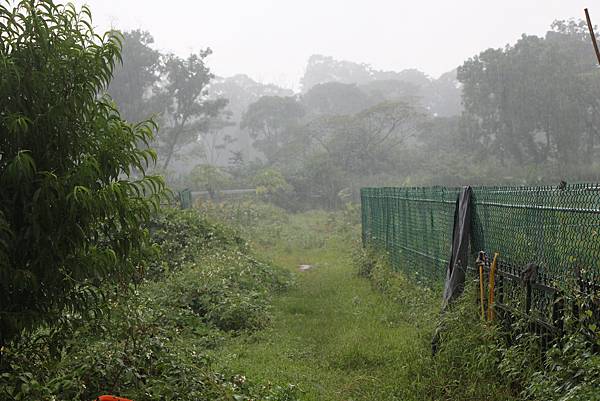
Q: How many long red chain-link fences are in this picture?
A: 0